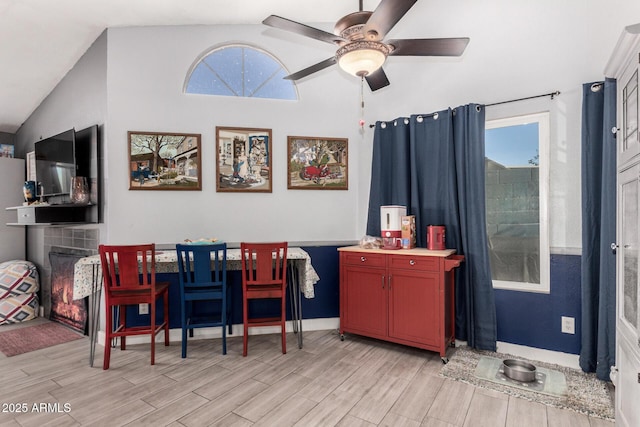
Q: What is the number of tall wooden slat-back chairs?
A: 3